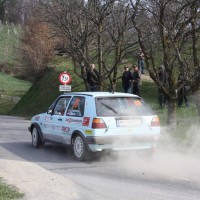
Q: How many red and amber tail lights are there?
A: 2